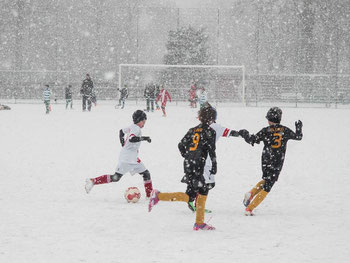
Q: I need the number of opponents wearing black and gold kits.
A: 2